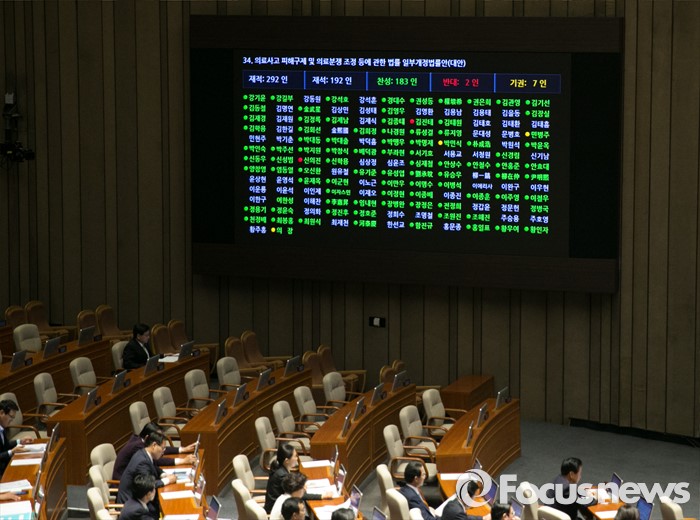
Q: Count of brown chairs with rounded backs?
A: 12